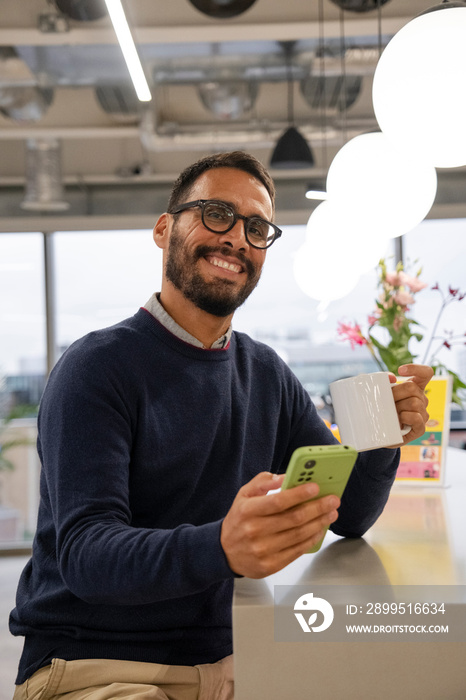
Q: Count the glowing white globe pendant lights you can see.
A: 4